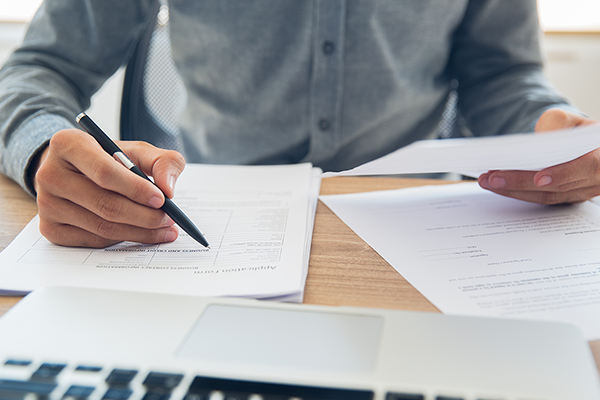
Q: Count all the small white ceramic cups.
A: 0